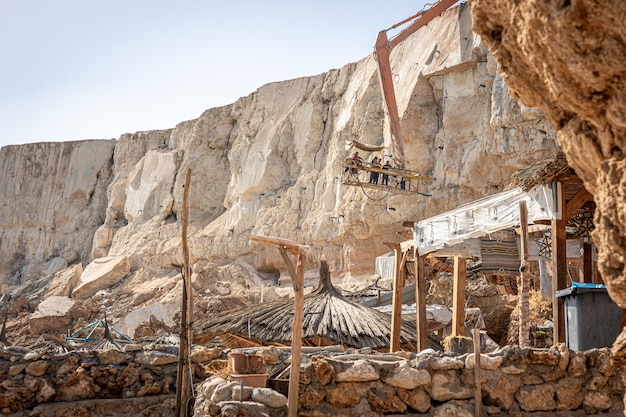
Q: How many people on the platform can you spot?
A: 4